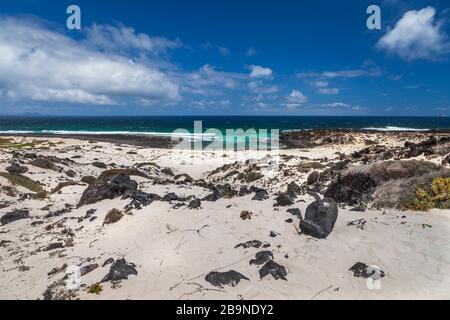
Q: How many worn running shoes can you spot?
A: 0